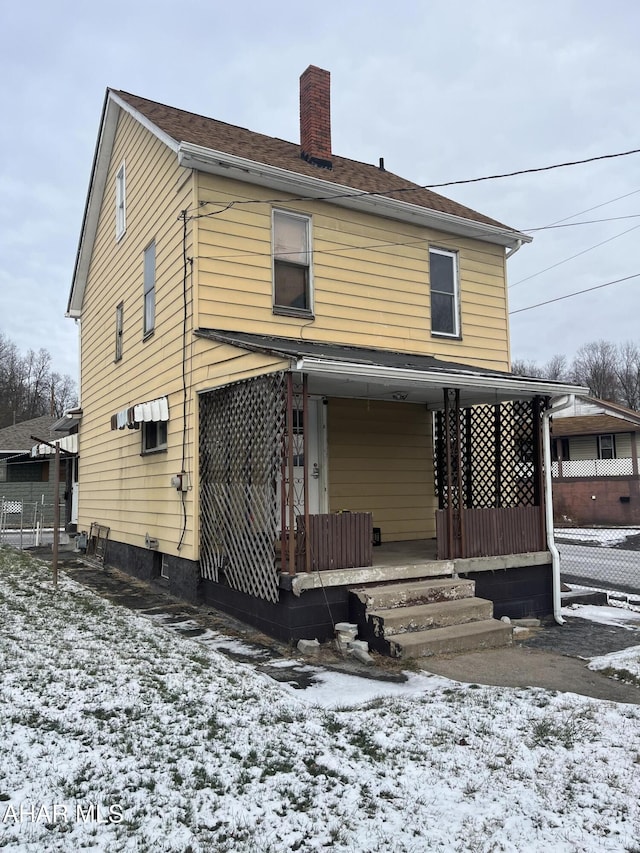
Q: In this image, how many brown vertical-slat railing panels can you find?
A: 2